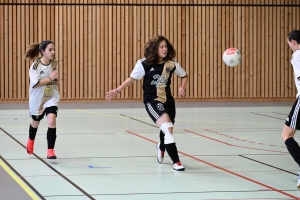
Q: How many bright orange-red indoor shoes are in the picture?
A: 2